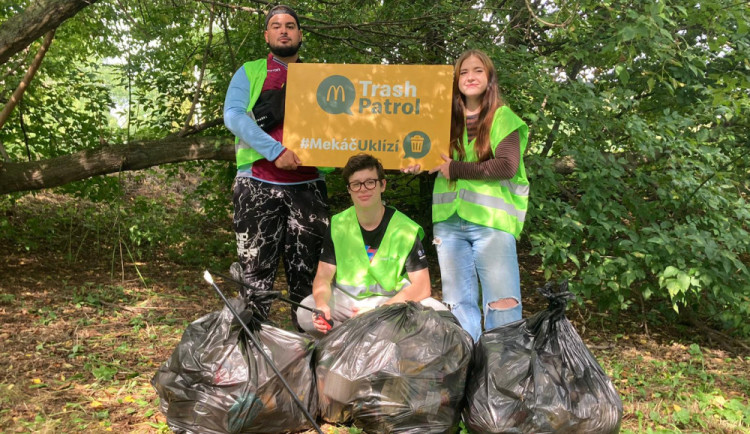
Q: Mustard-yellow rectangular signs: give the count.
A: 1